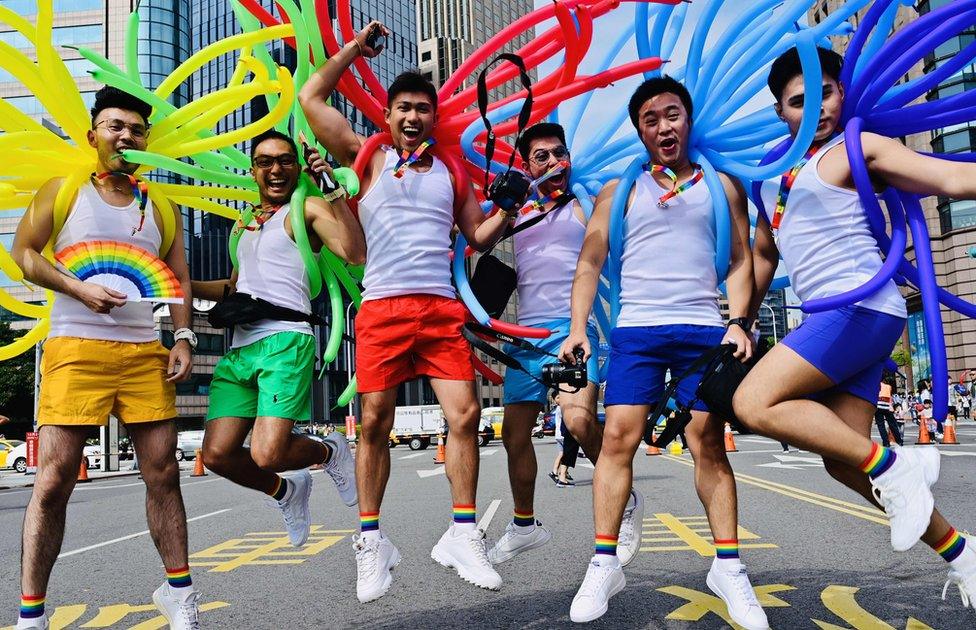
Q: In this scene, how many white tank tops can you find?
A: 6